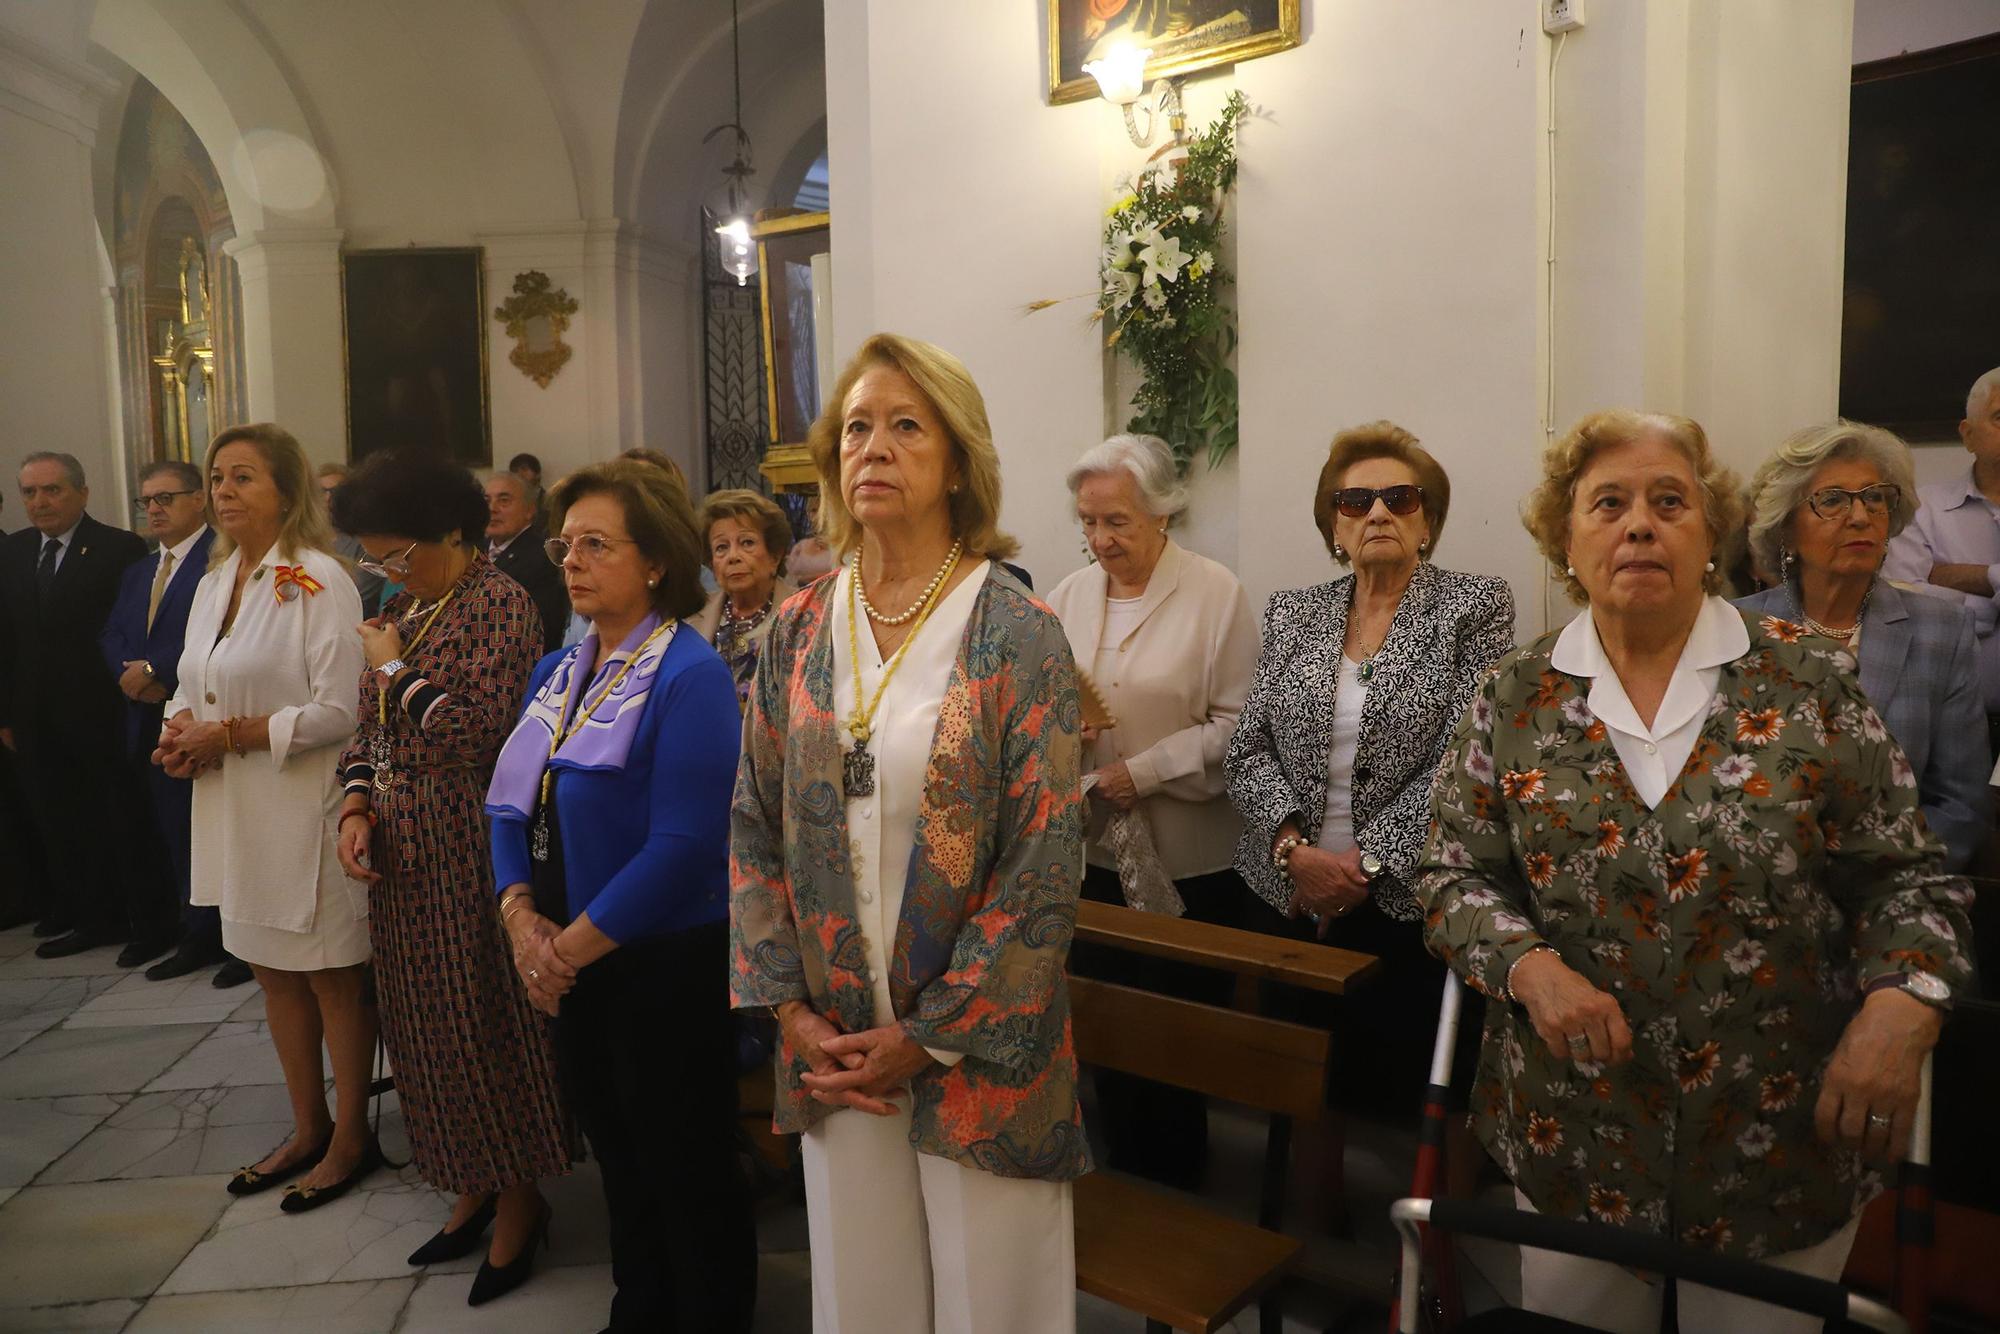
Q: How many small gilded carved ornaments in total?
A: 1